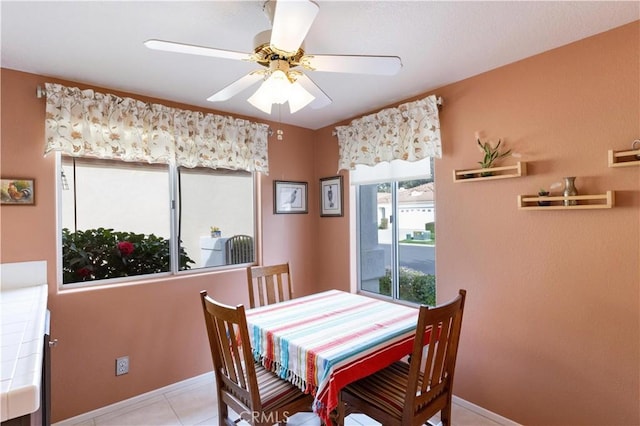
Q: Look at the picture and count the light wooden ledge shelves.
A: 3